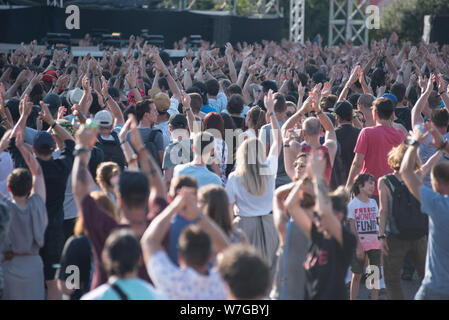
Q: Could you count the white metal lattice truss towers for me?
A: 2